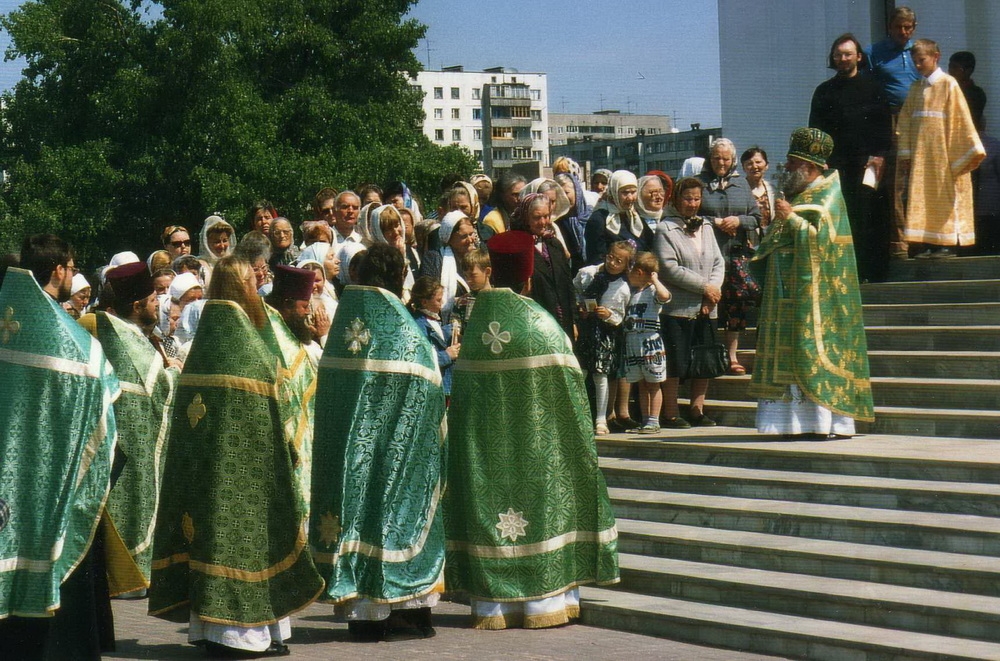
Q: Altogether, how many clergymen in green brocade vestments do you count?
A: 7